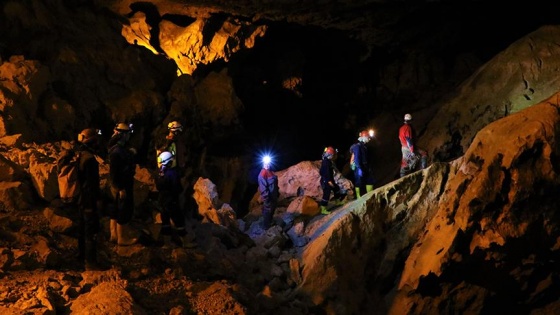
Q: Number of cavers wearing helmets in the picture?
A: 8